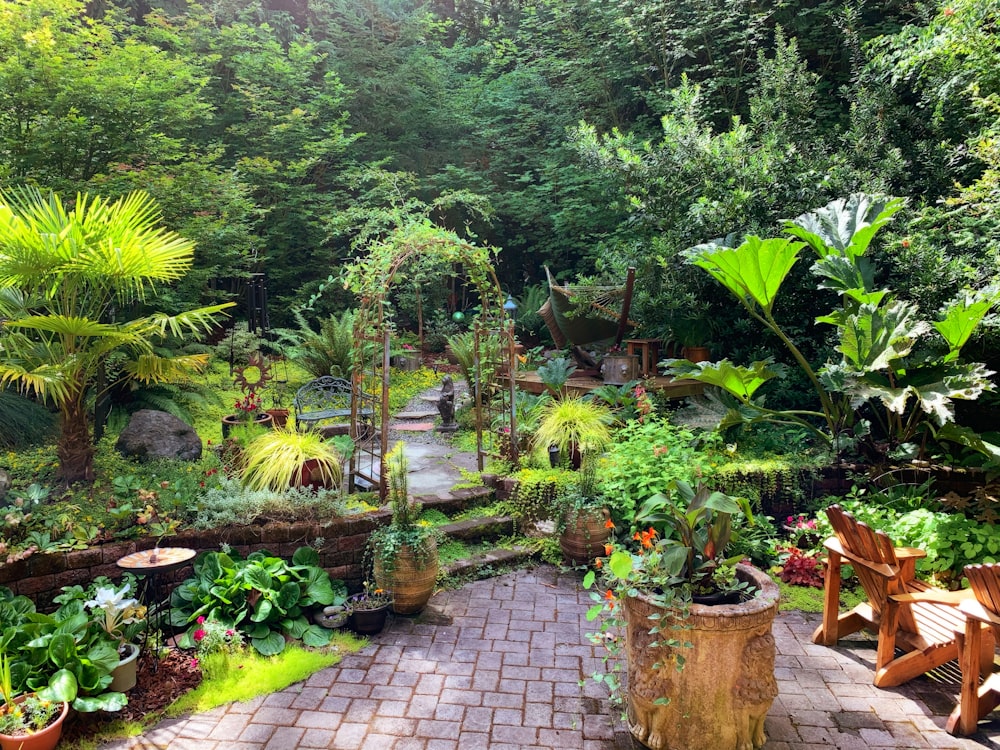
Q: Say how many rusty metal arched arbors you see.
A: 1